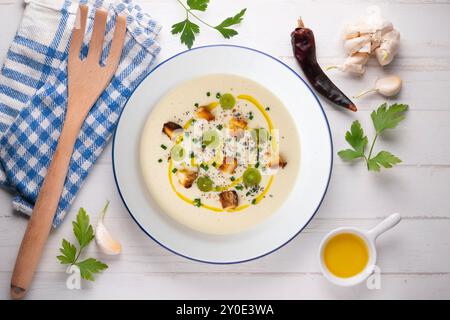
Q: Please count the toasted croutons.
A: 7